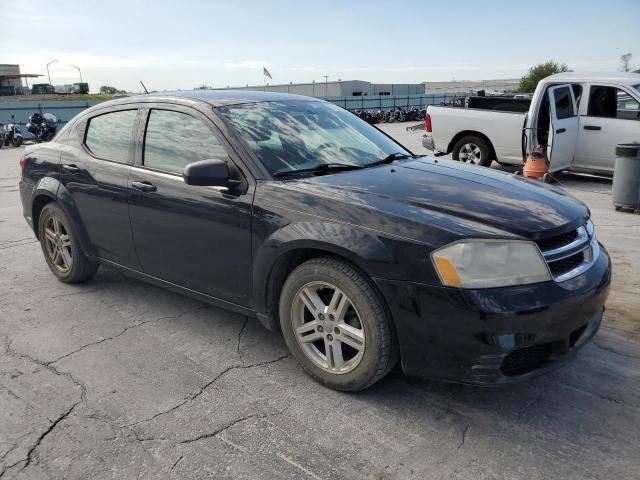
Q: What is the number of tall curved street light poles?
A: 2